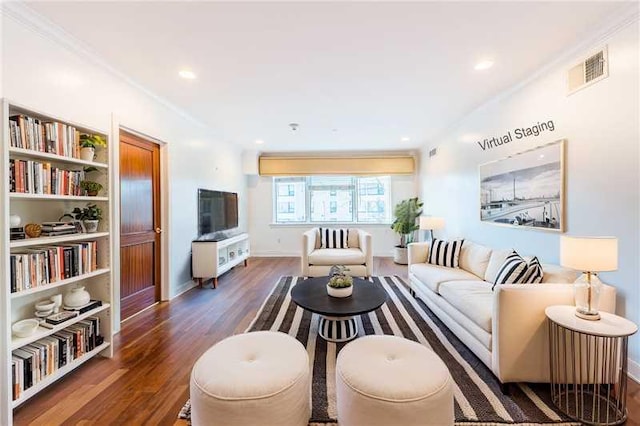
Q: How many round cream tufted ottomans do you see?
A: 2